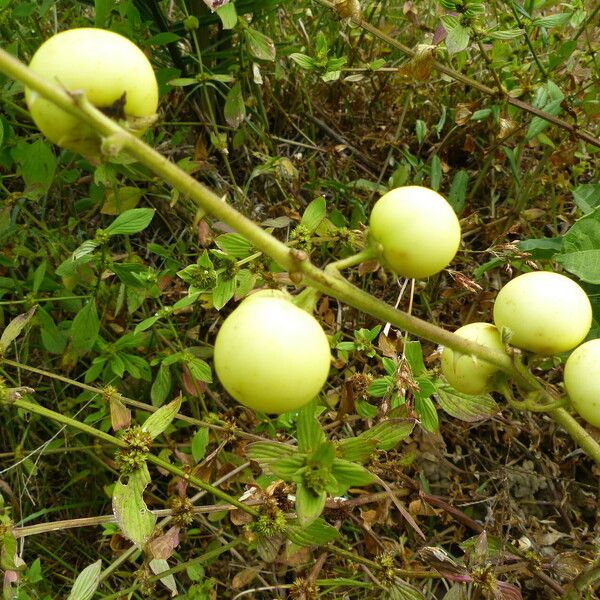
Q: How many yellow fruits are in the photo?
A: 6